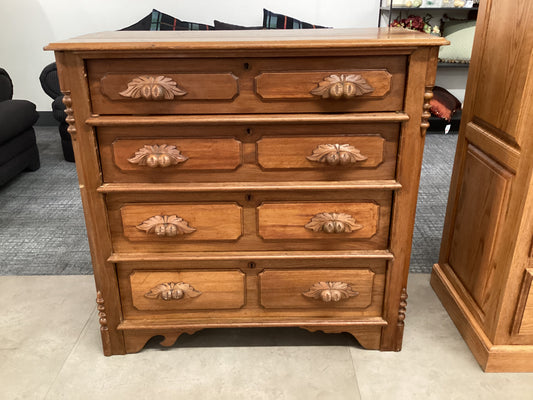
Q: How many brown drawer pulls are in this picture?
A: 8